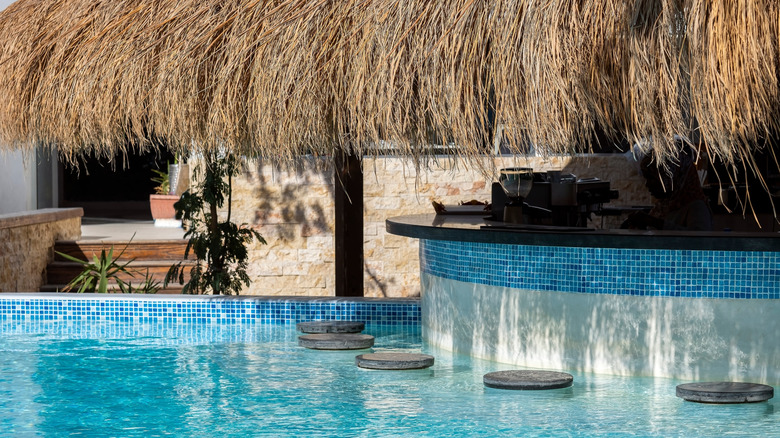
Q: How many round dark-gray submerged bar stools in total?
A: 5